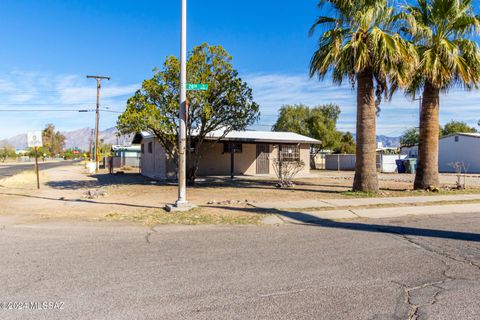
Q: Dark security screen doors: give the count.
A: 1